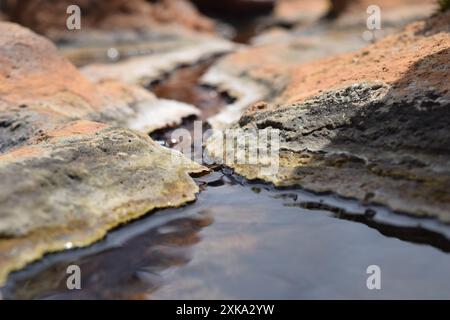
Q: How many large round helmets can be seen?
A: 0